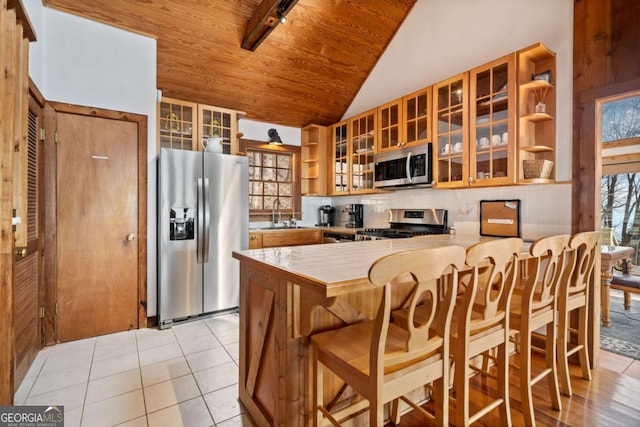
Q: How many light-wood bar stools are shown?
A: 4